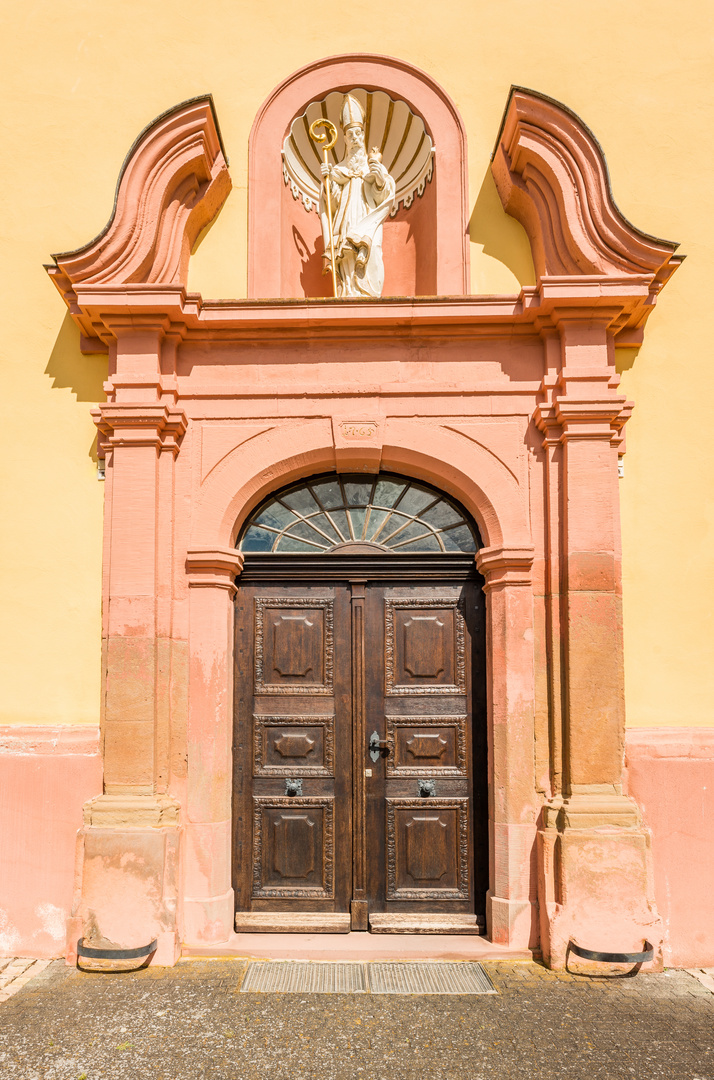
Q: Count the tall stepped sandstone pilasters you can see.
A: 2